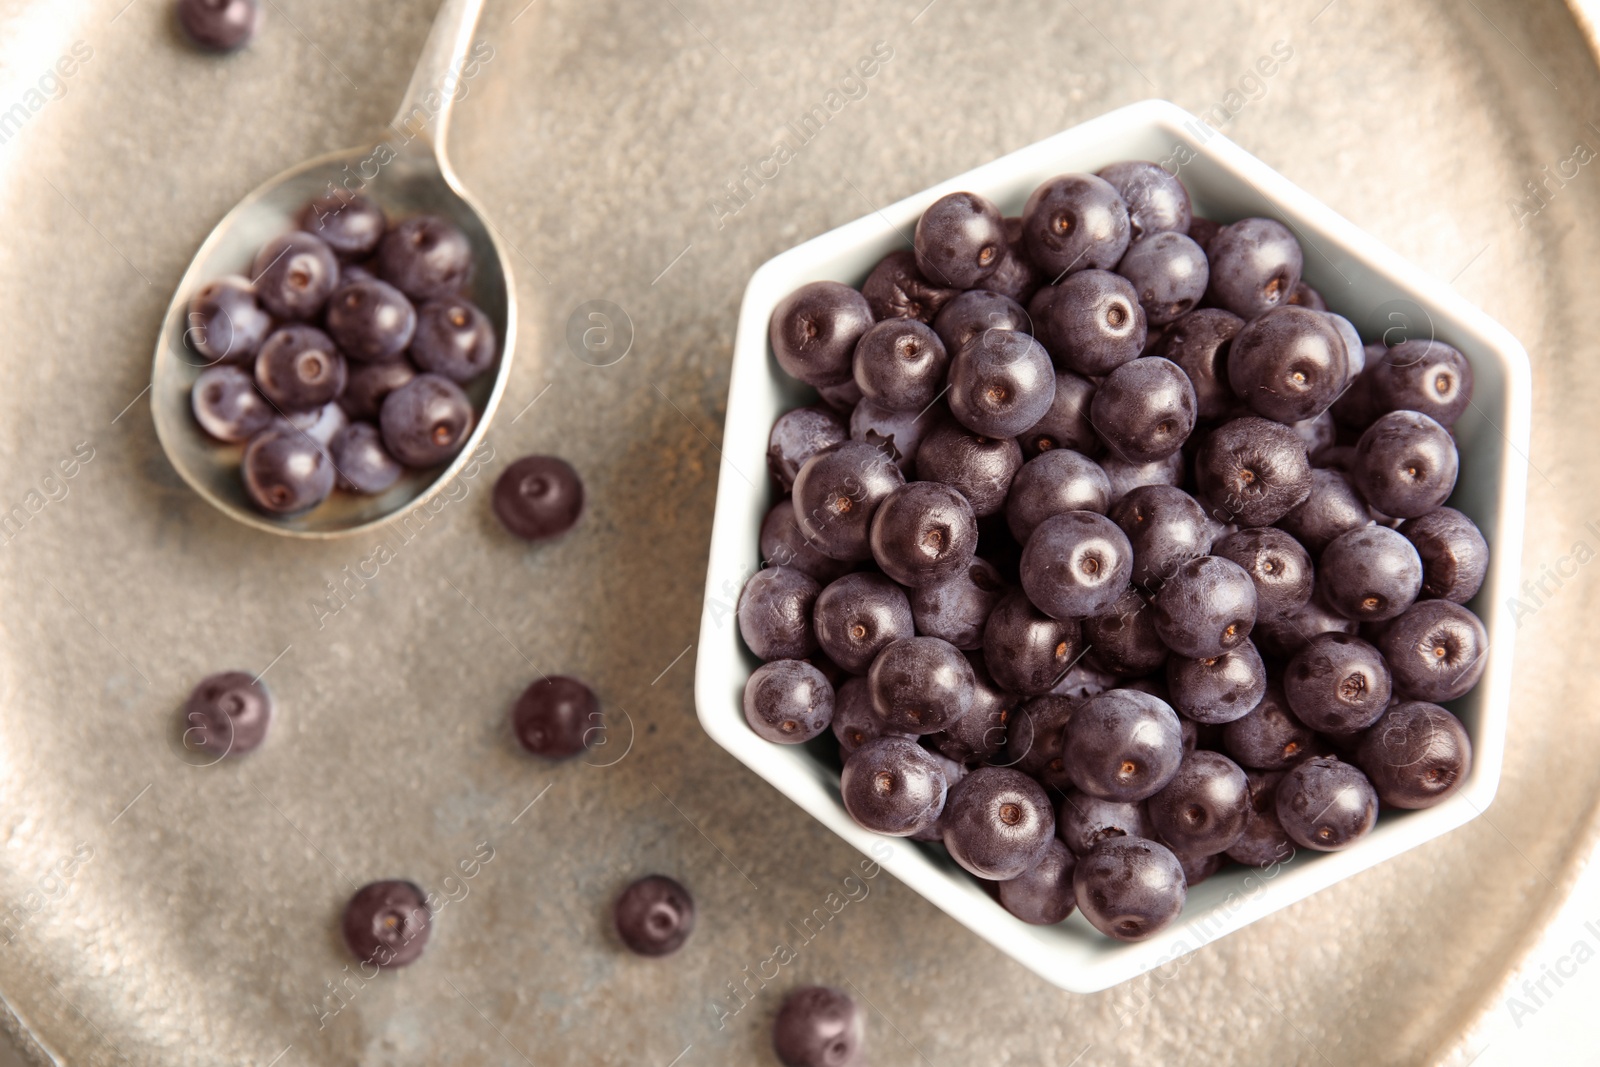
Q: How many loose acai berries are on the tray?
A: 7